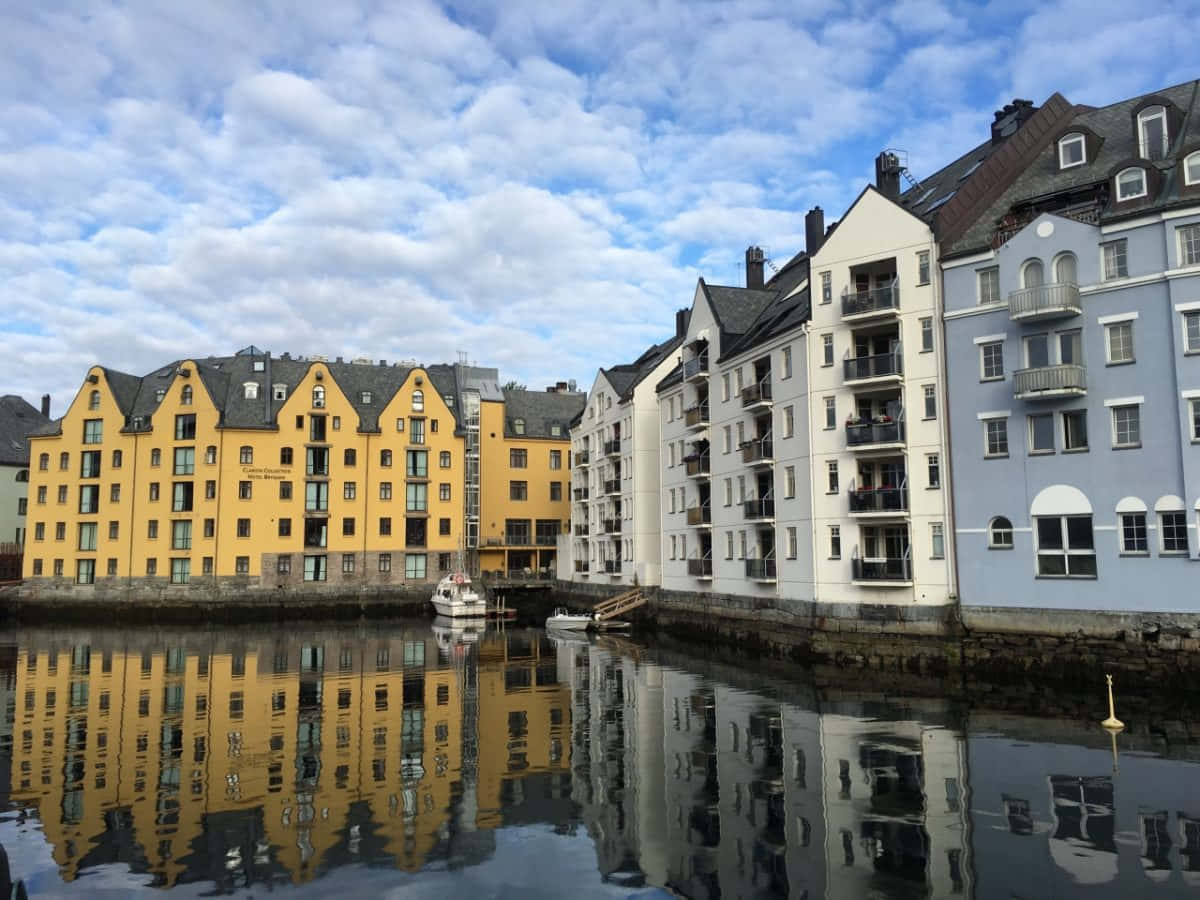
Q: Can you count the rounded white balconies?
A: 2